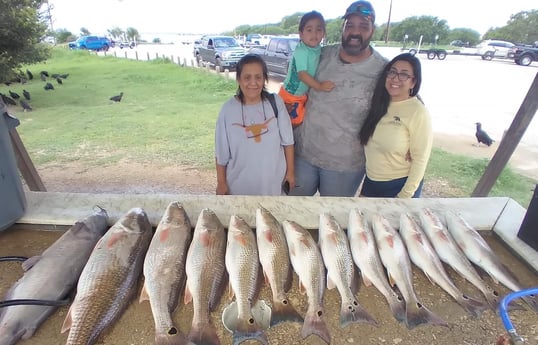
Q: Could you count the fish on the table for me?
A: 13